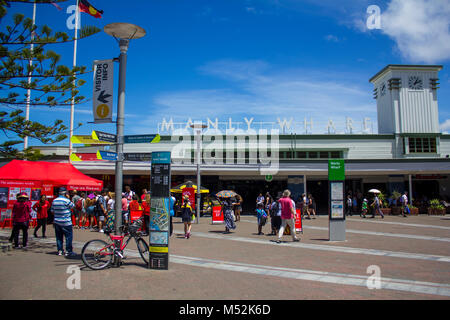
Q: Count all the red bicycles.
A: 1